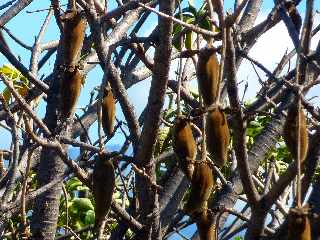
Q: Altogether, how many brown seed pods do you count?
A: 11